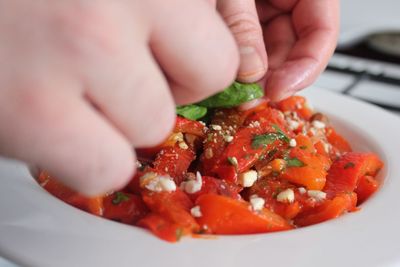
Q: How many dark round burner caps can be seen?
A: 1